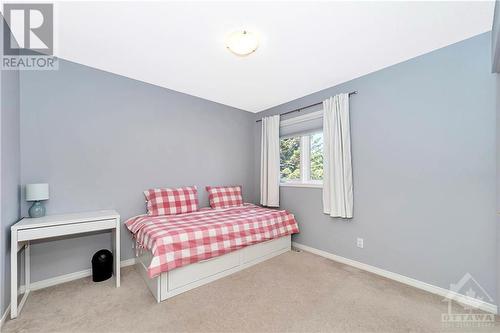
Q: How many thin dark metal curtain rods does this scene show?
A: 1